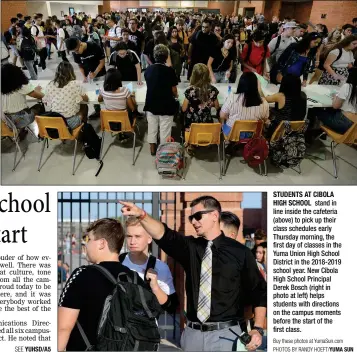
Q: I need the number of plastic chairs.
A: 7